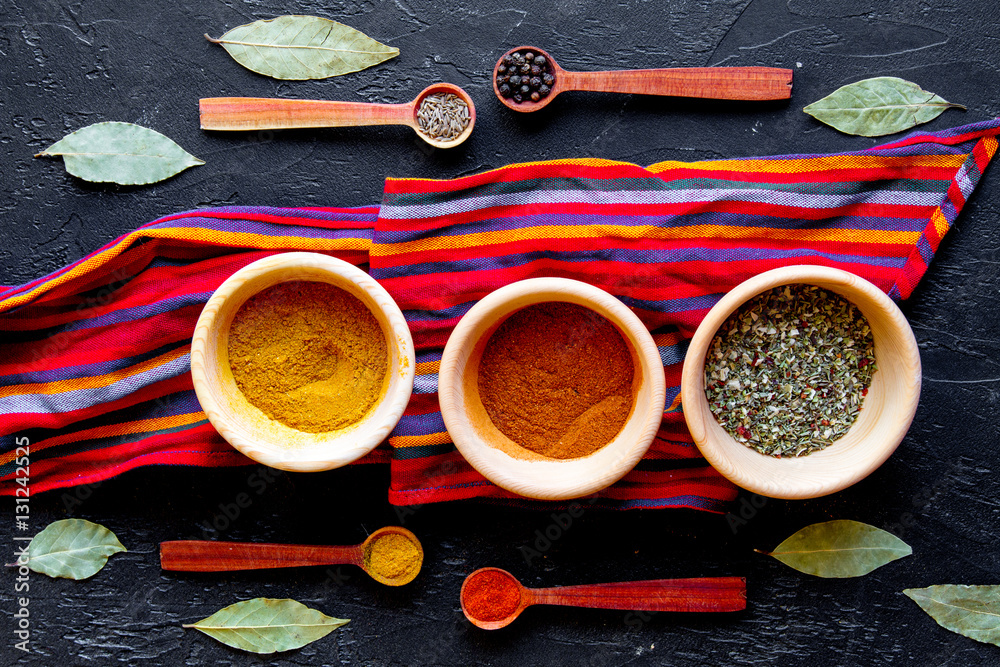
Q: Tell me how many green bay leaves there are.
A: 7